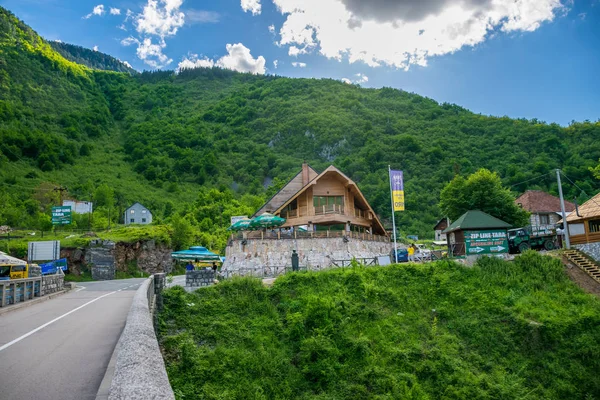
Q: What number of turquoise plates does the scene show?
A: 2